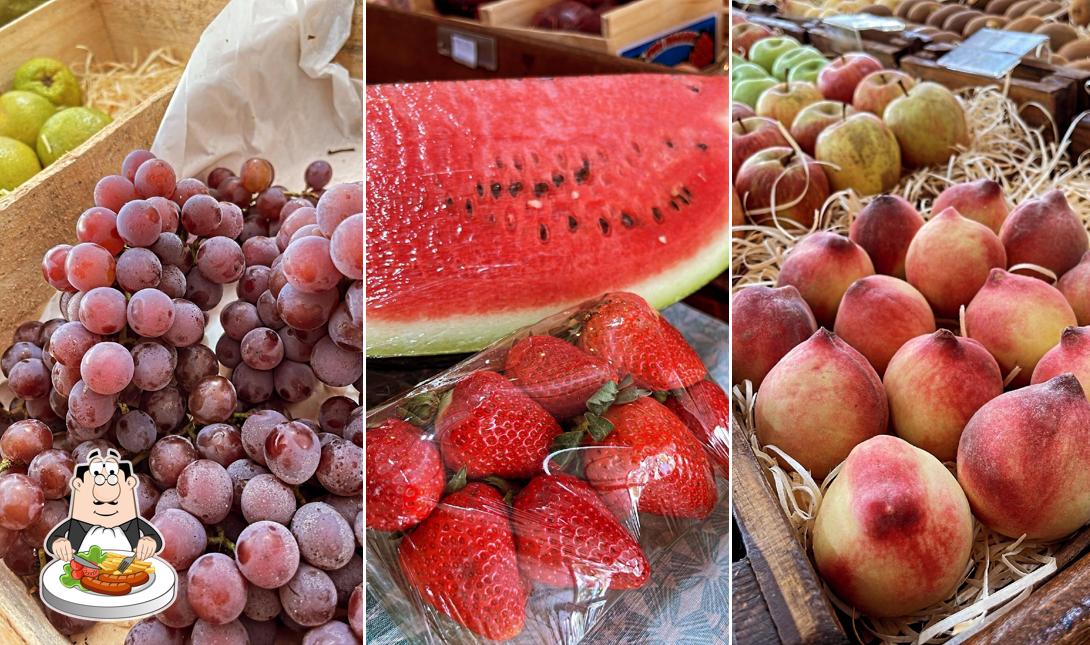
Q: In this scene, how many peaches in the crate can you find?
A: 14